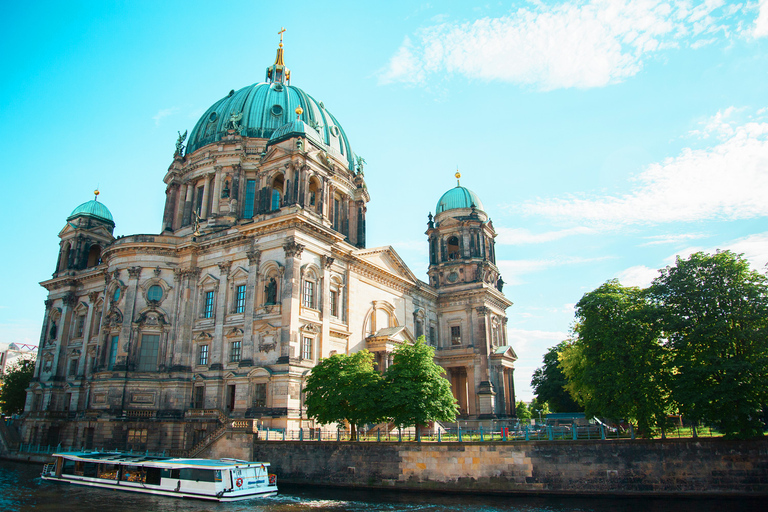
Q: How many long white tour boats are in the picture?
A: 1